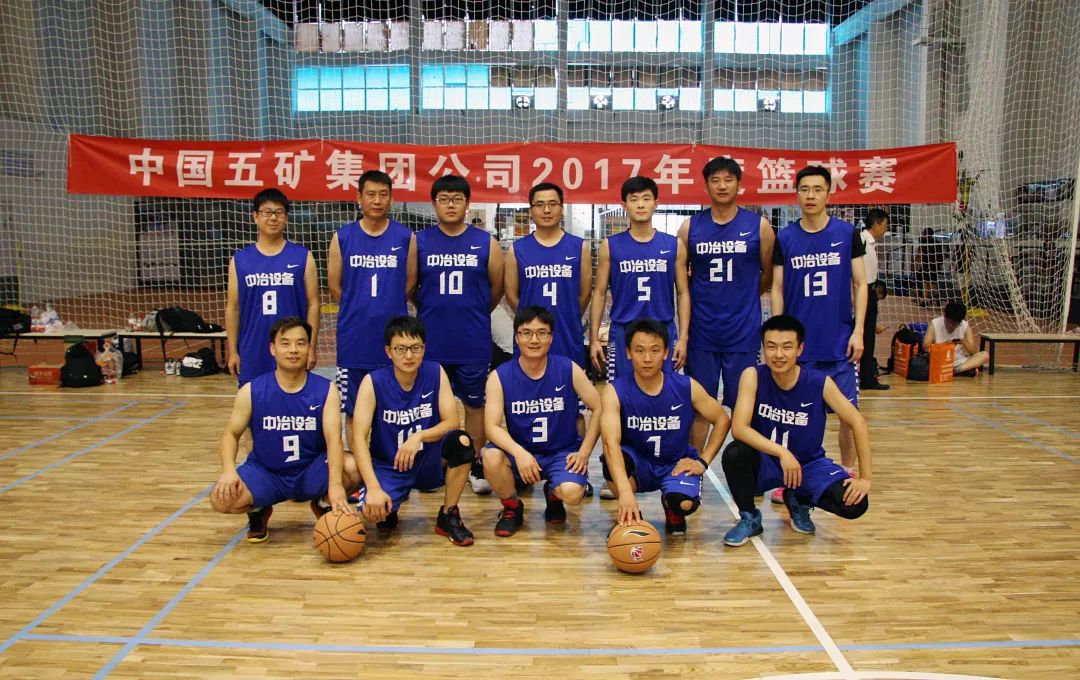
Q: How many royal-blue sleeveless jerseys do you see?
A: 12